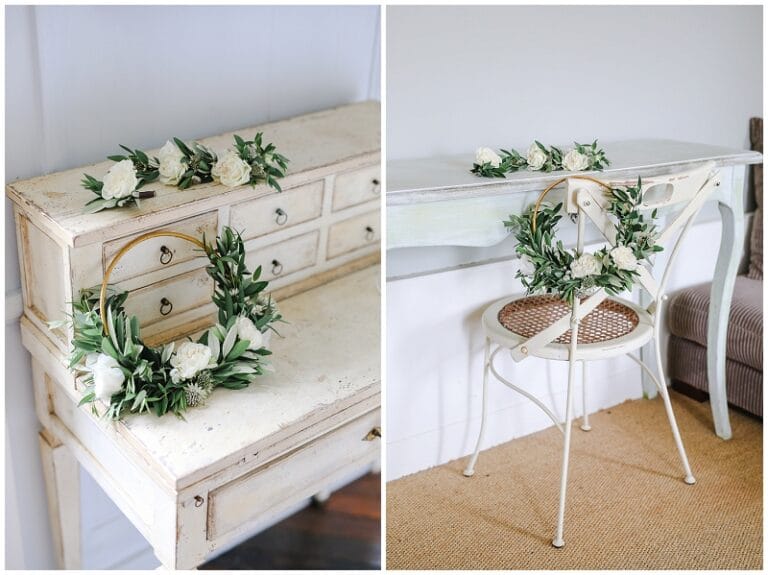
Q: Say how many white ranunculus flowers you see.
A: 12